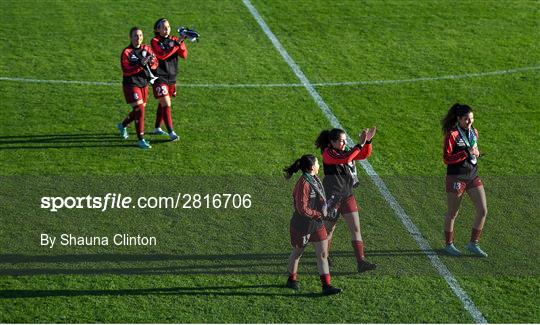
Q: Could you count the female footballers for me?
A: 5